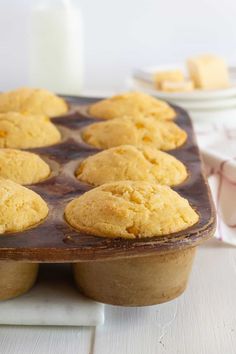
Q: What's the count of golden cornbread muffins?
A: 8